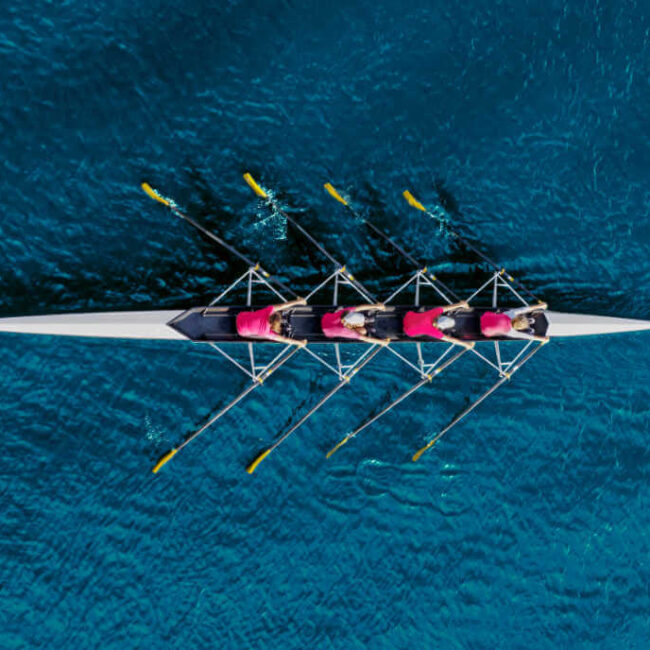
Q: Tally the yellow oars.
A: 8